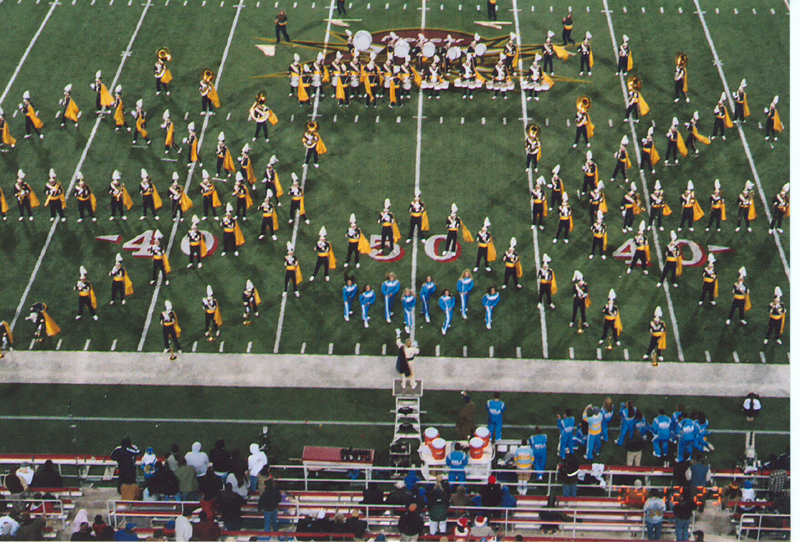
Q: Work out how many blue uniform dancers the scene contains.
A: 8